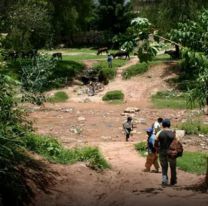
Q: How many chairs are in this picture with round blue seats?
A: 0